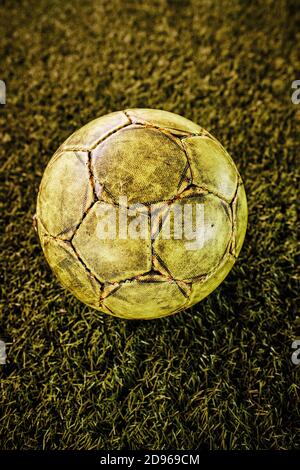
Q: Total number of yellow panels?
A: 11